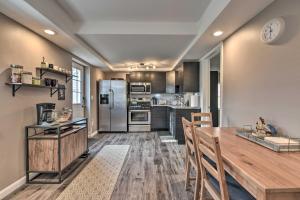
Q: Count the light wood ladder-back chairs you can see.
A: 3